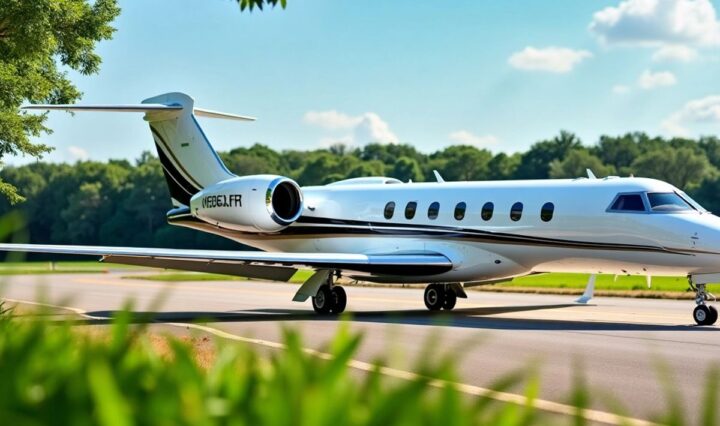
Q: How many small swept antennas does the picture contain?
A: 2